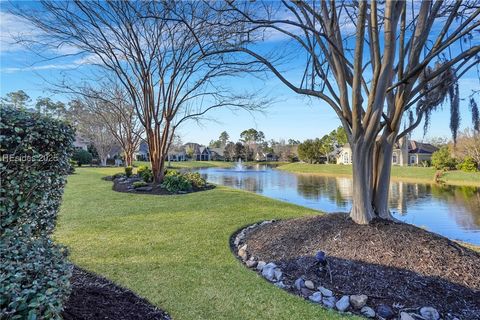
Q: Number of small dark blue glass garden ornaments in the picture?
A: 1